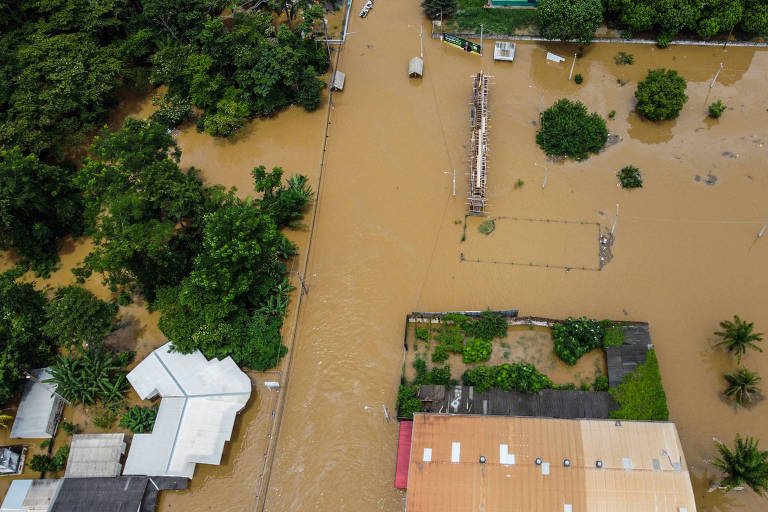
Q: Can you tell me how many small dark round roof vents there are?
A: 4